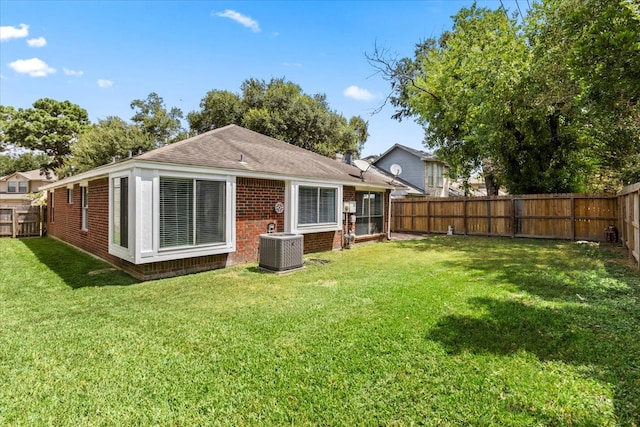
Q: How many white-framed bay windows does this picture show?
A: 2